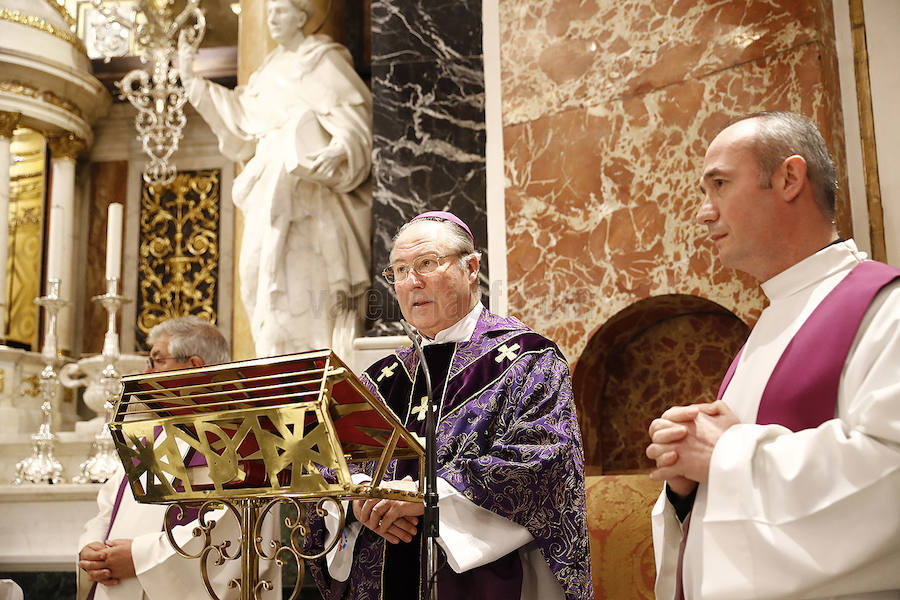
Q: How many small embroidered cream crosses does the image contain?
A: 3